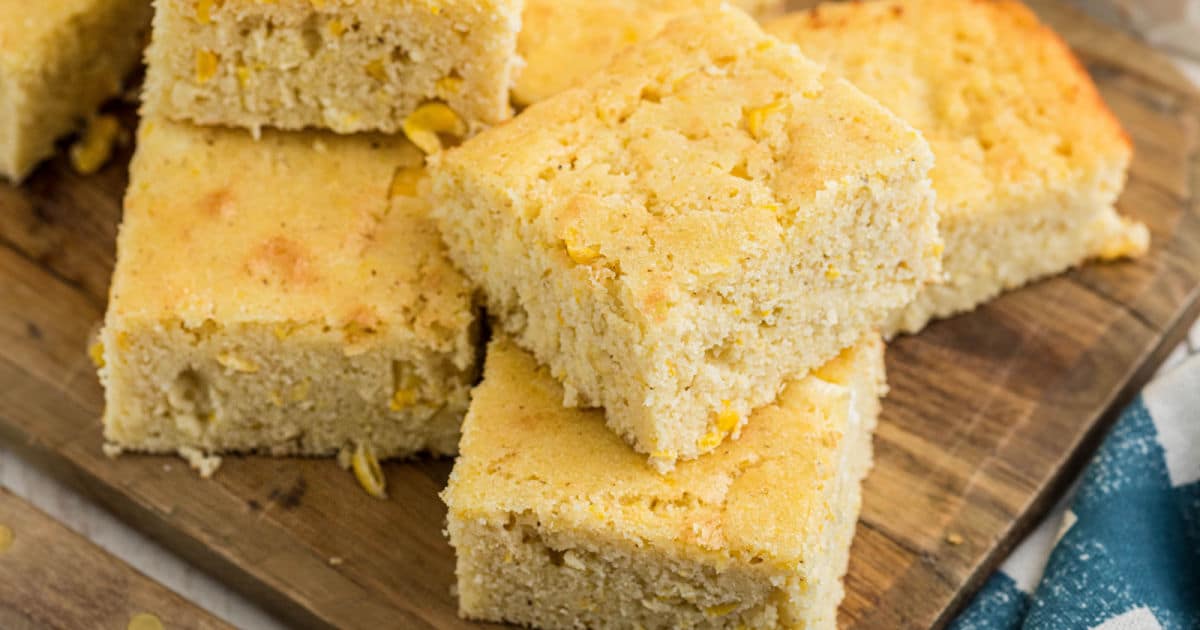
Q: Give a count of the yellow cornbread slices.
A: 7